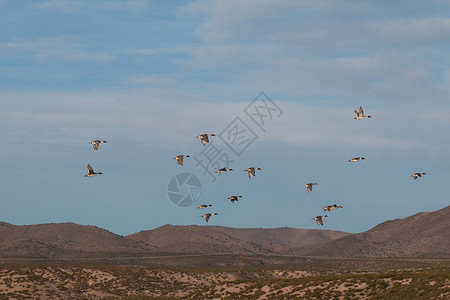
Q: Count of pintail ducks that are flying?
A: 15